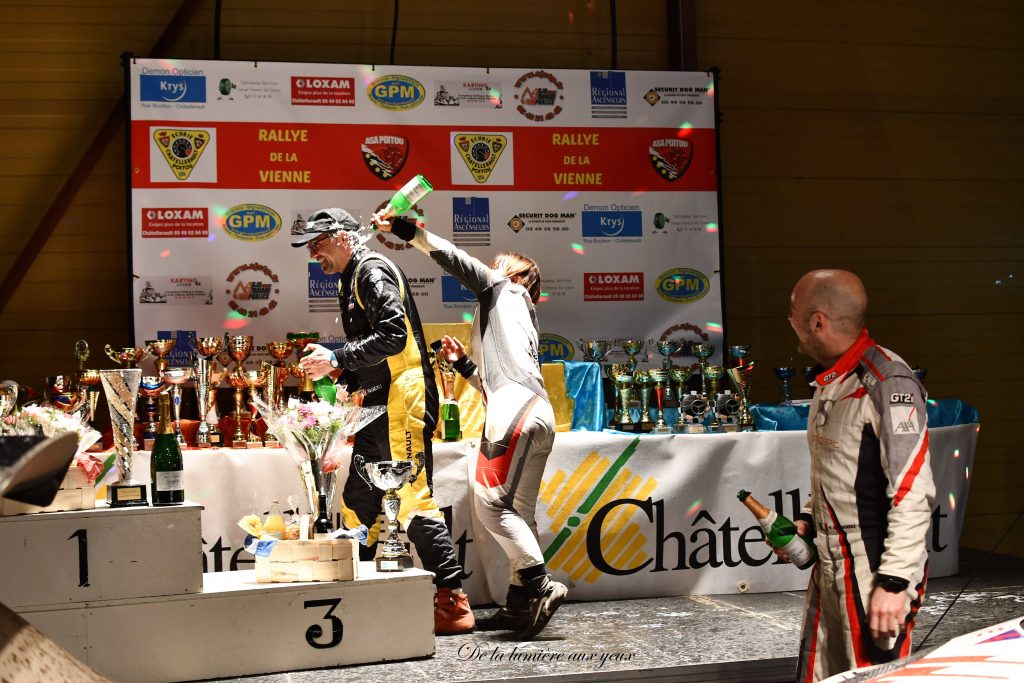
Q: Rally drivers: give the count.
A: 3